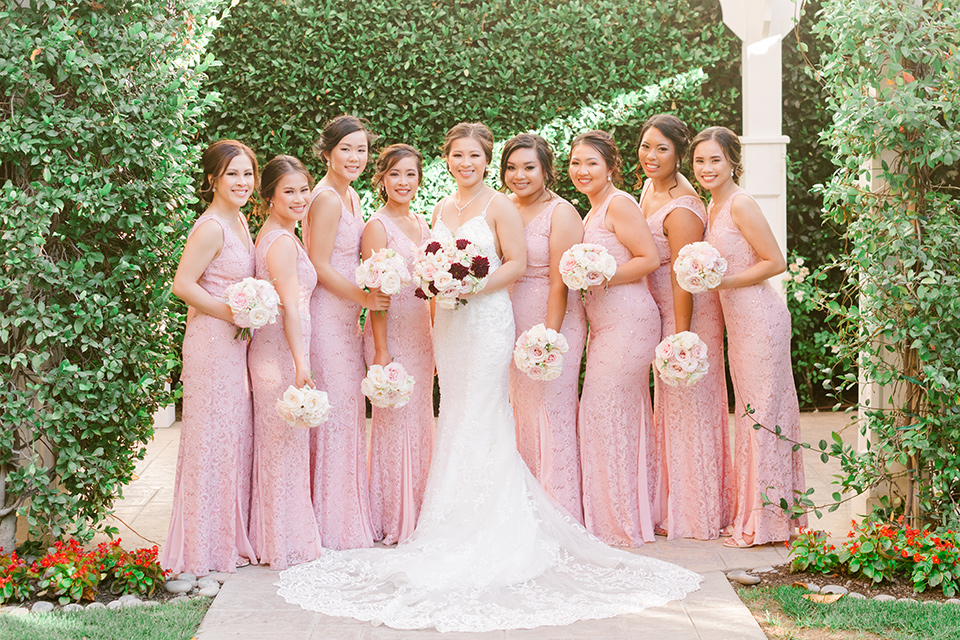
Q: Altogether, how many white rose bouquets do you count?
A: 8